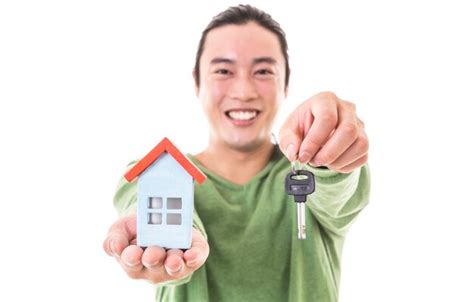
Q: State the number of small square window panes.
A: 4